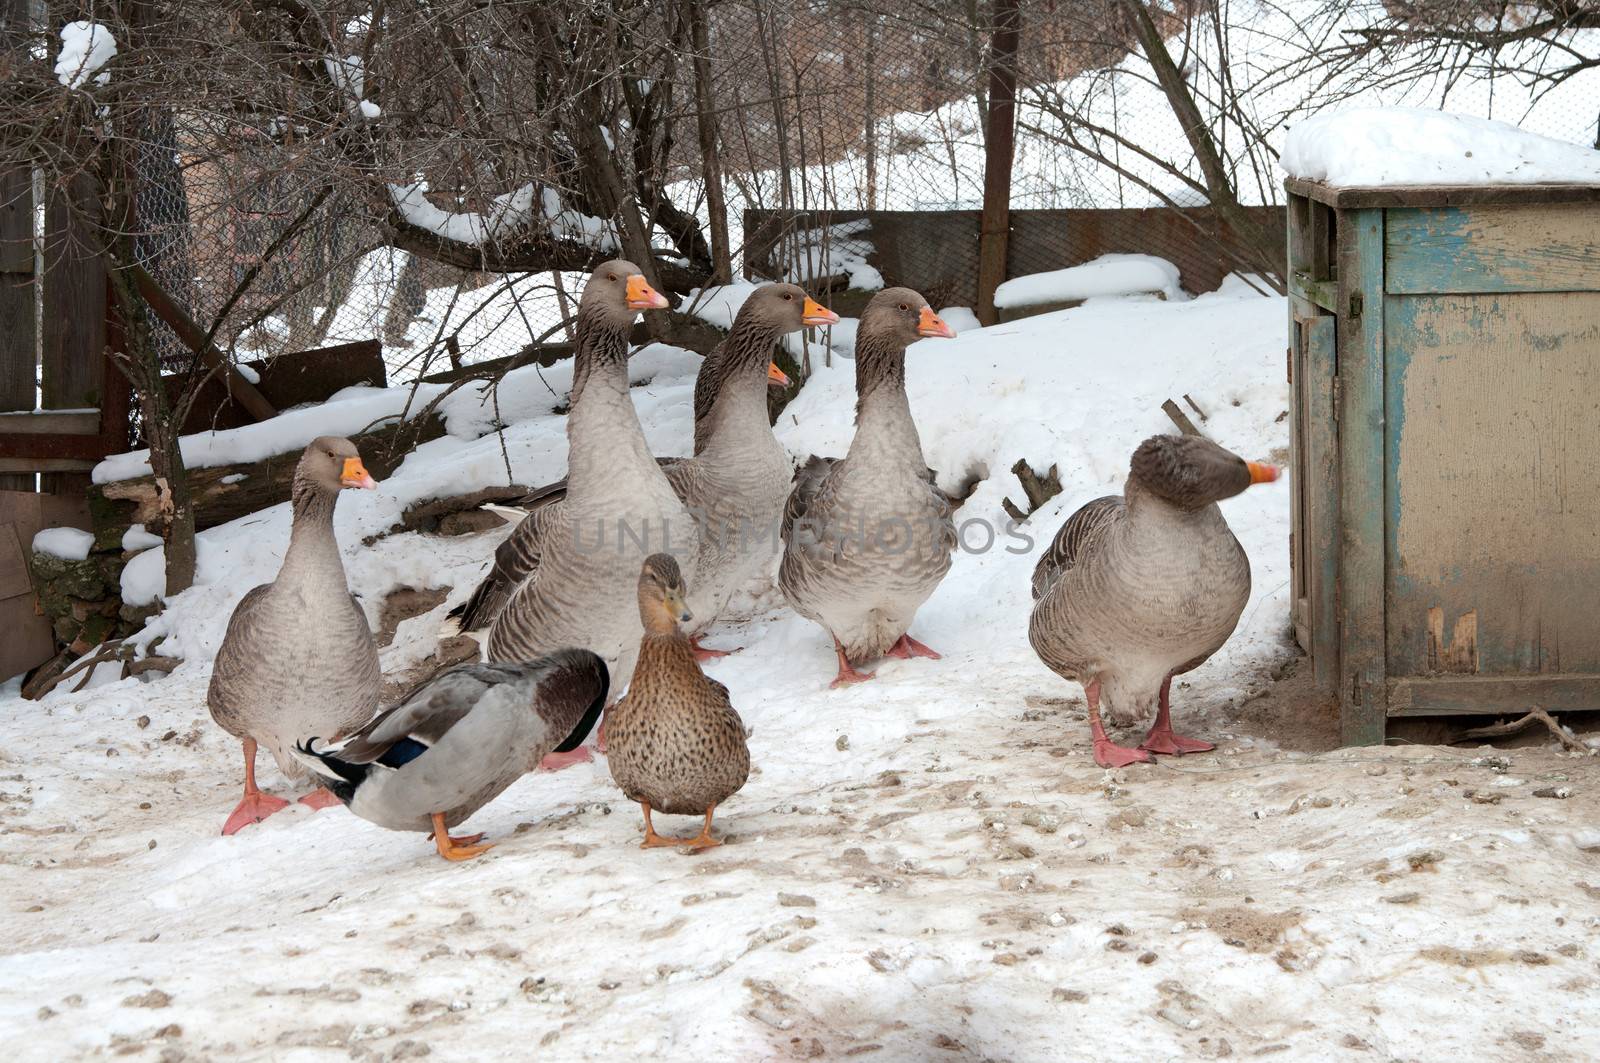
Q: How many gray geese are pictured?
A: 6